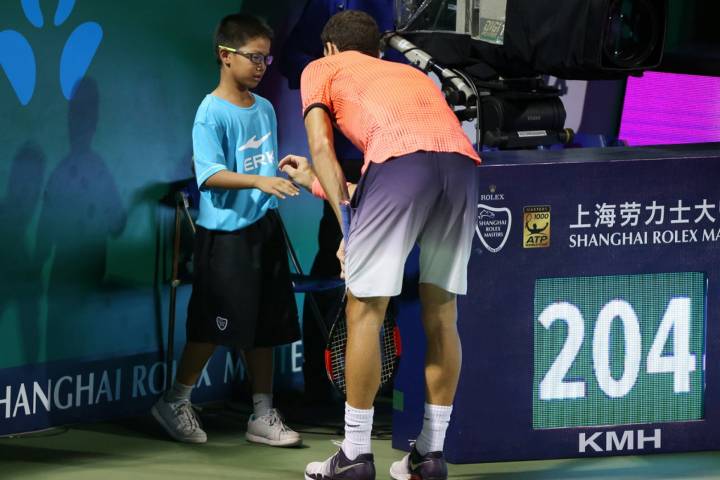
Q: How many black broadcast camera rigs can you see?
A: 1